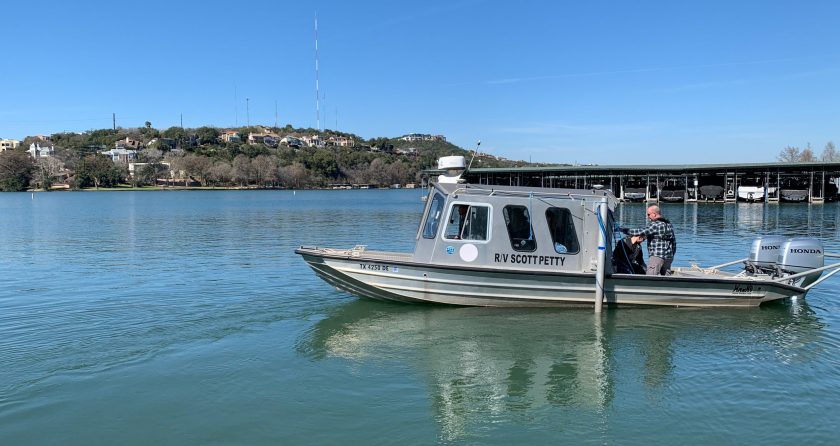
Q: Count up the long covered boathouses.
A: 1